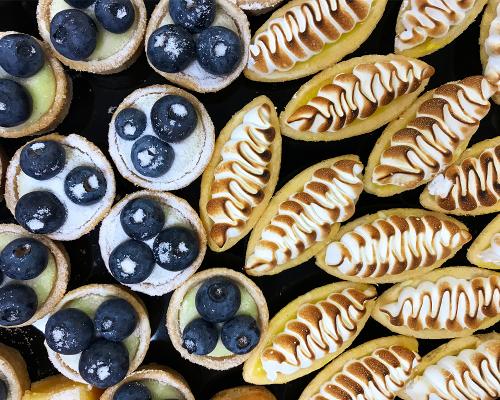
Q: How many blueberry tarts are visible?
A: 11